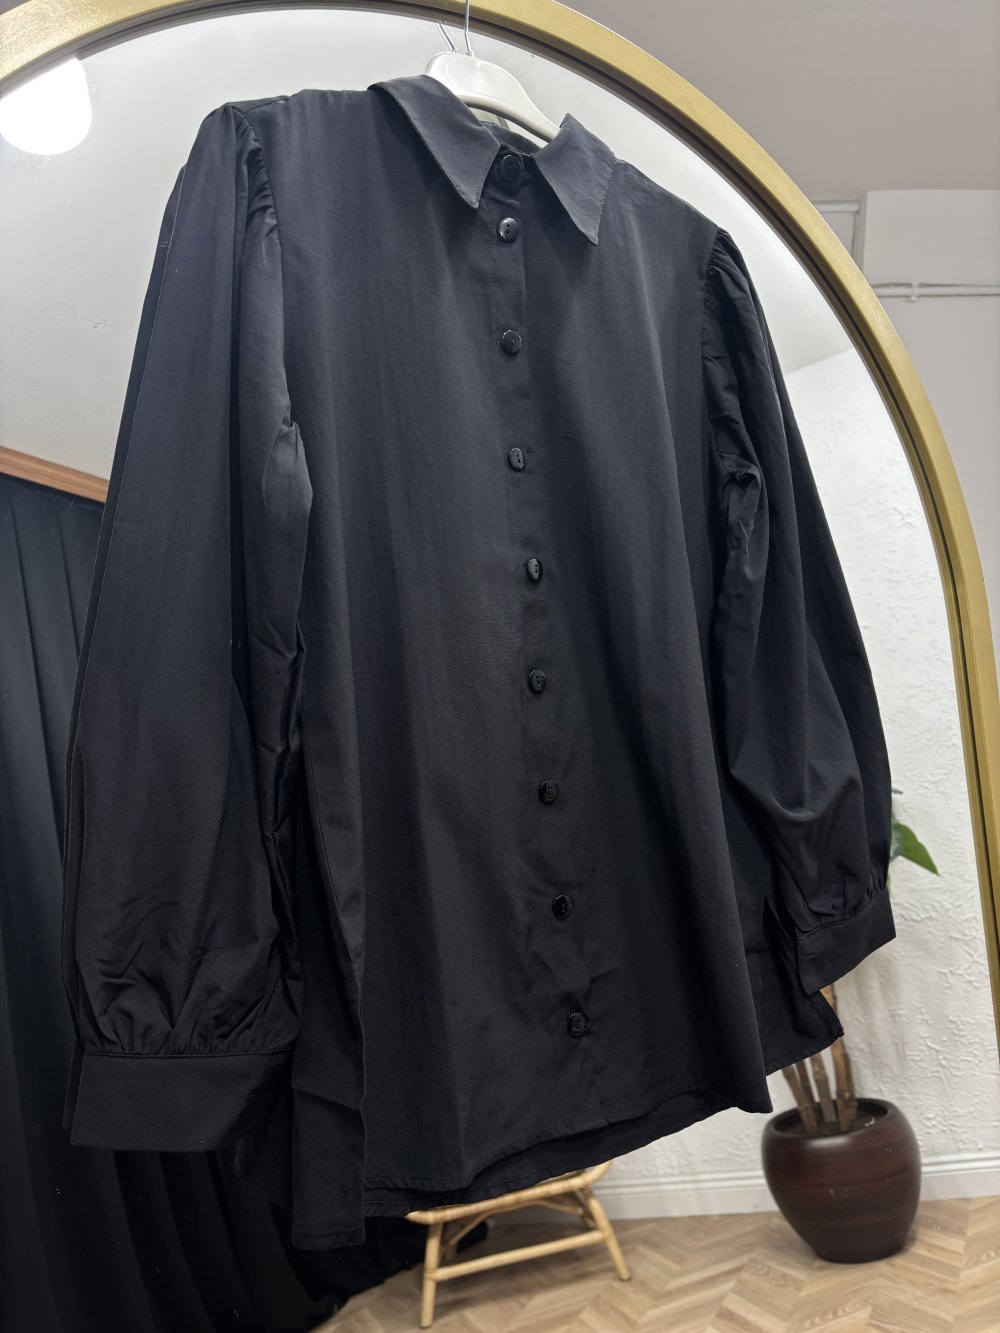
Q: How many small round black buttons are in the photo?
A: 9